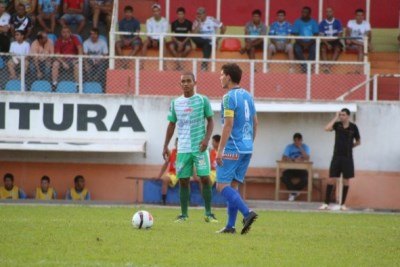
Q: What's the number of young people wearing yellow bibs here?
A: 3